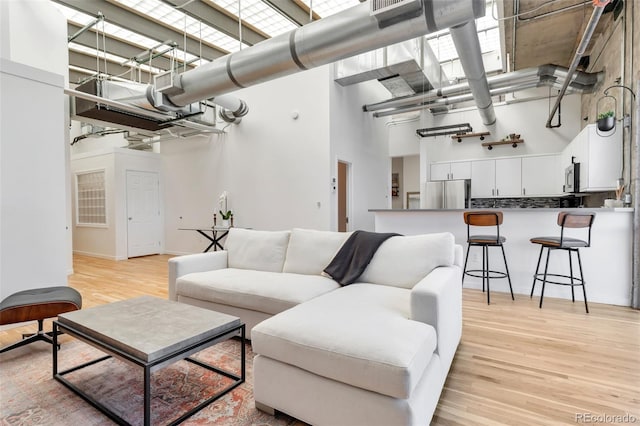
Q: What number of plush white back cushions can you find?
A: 3